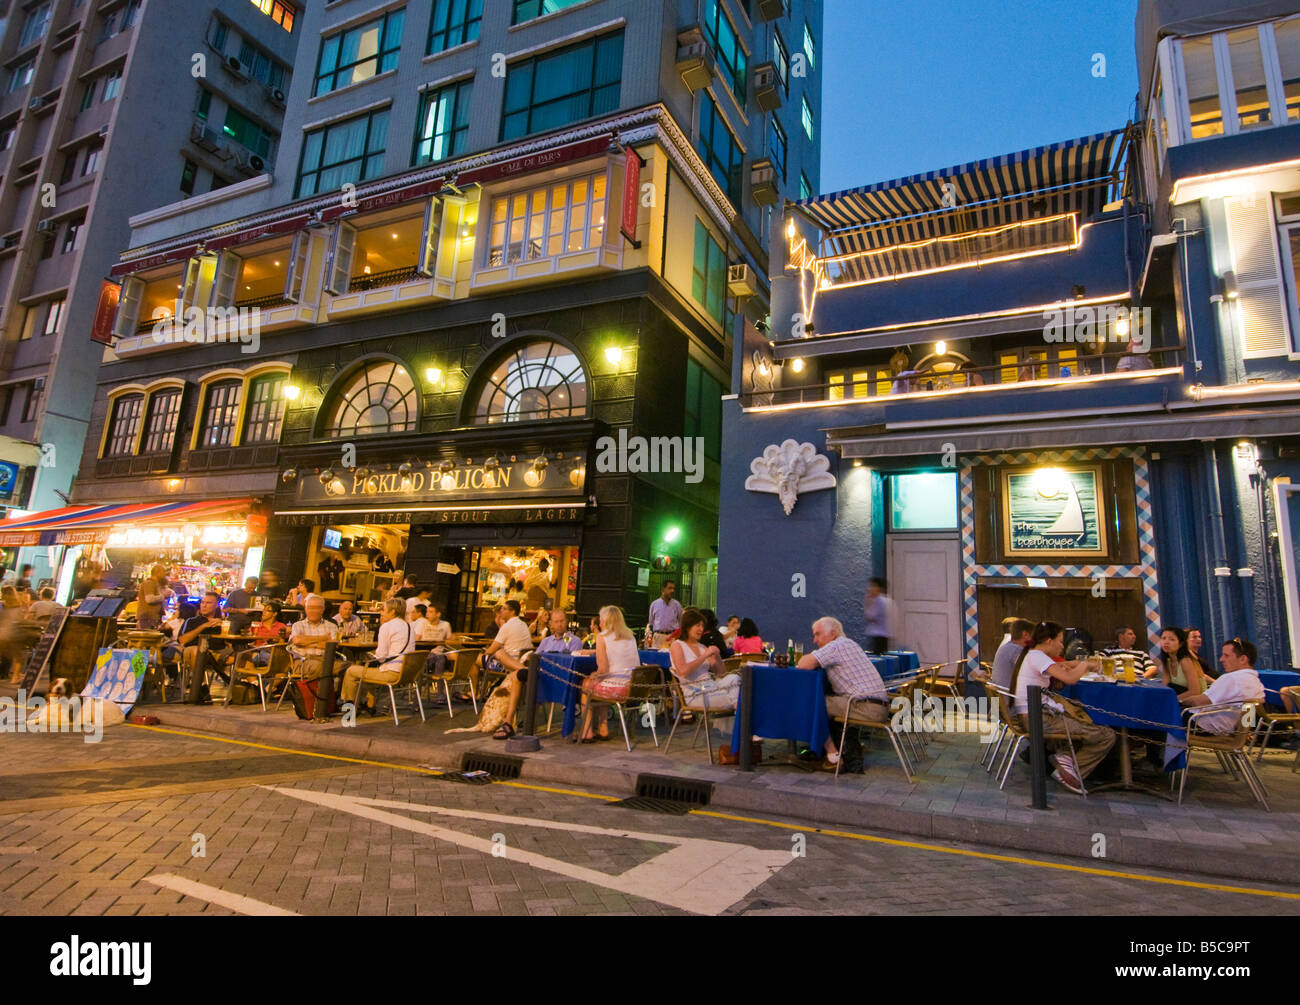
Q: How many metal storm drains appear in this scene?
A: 2